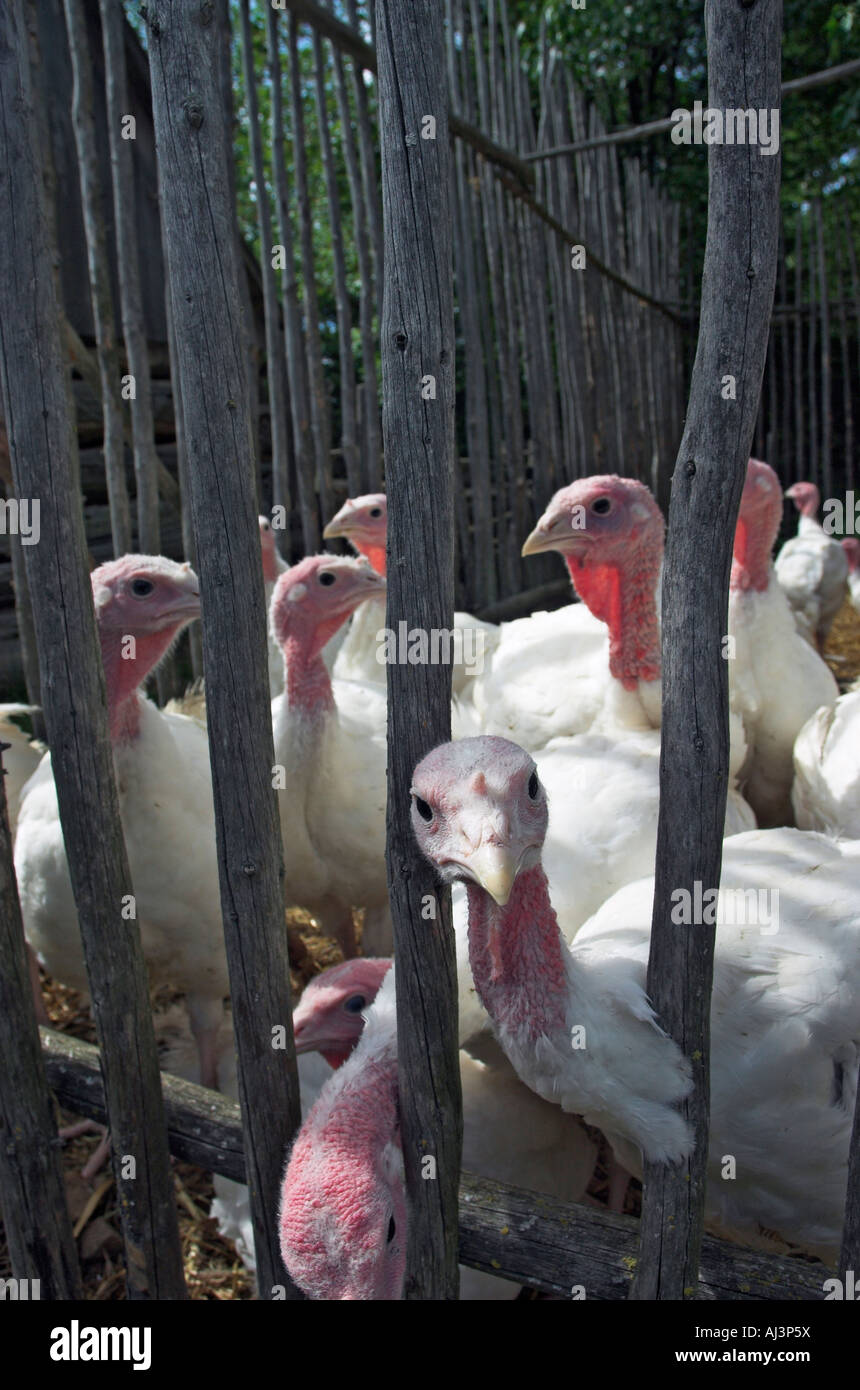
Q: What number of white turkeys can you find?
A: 11